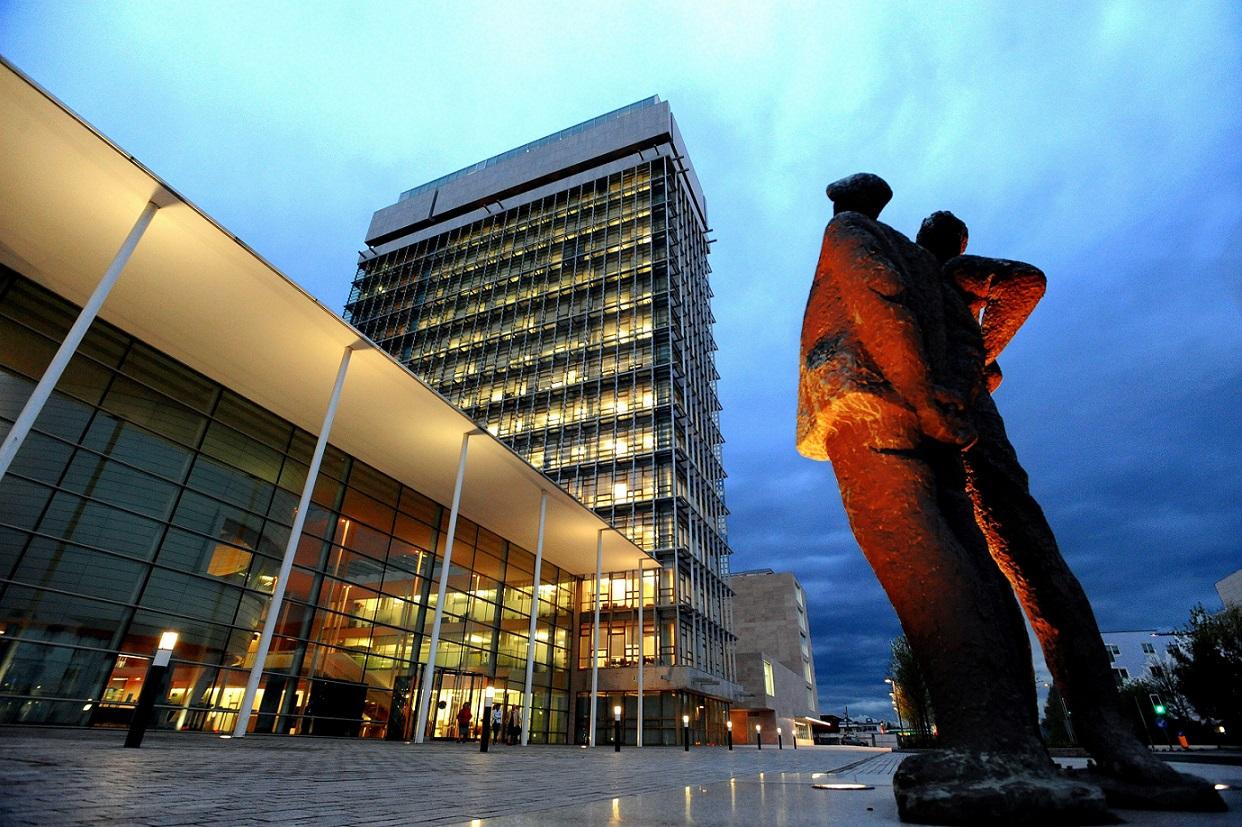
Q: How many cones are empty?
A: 0